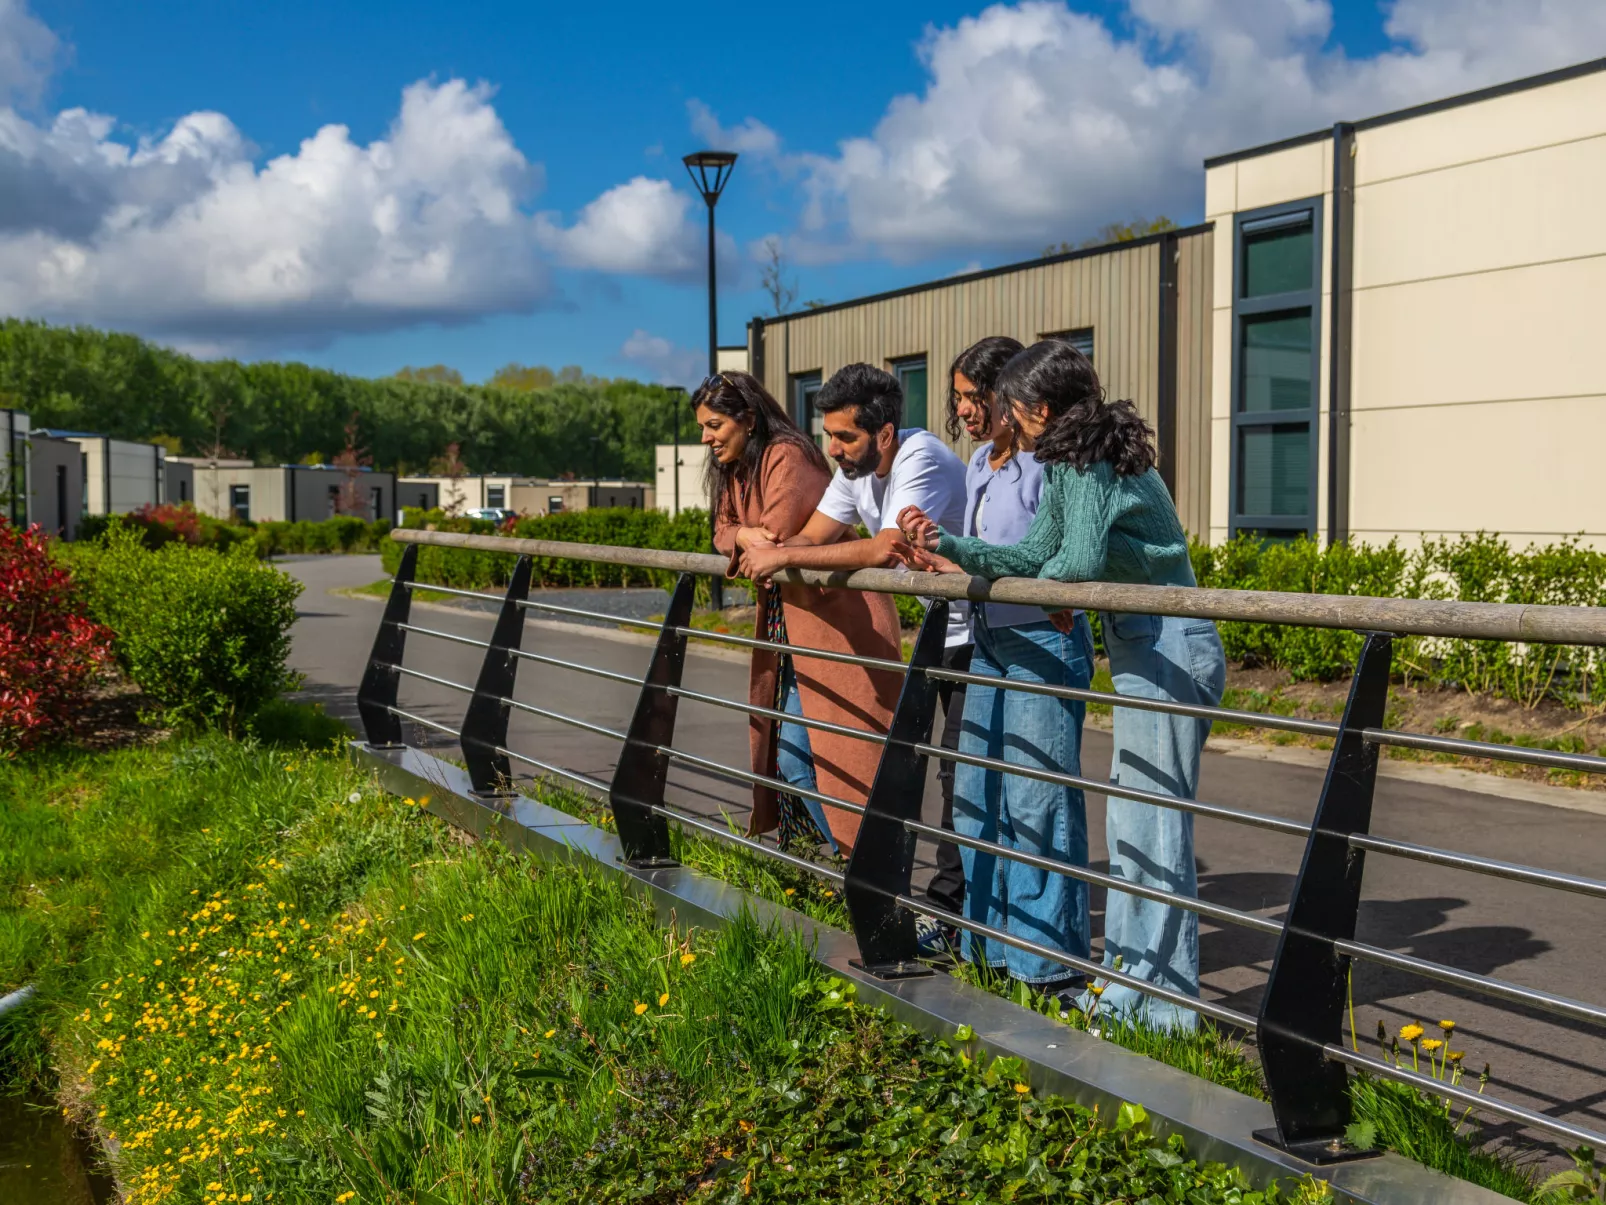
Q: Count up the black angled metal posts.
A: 5